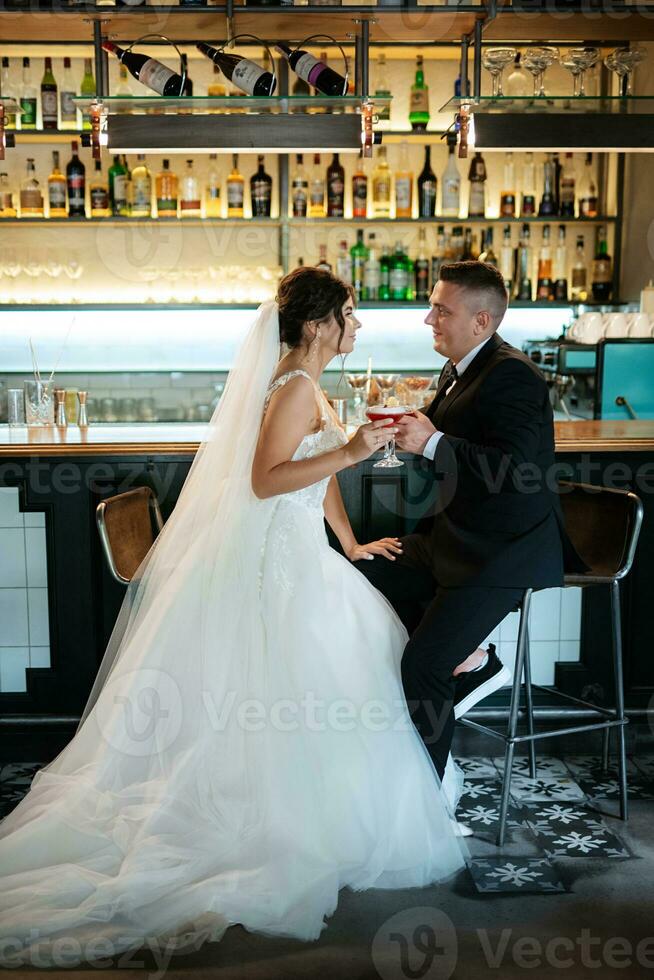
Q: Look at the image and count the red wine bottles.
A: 3